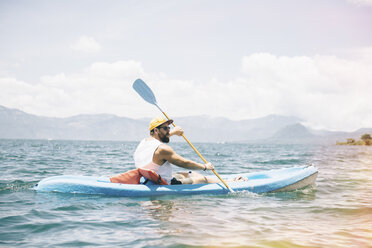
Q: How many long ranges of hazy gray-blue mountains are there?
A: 1